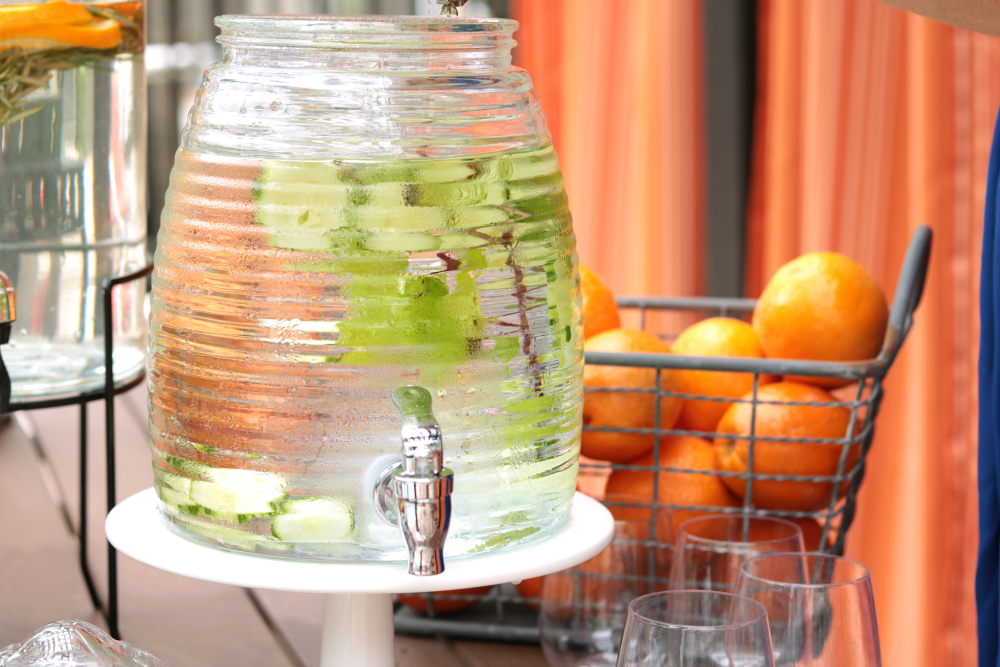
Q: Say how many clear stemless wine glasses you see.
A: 4